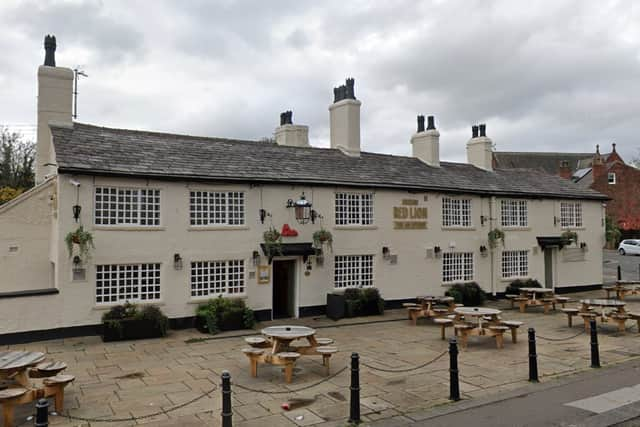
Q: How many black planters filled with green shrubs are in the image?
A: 5